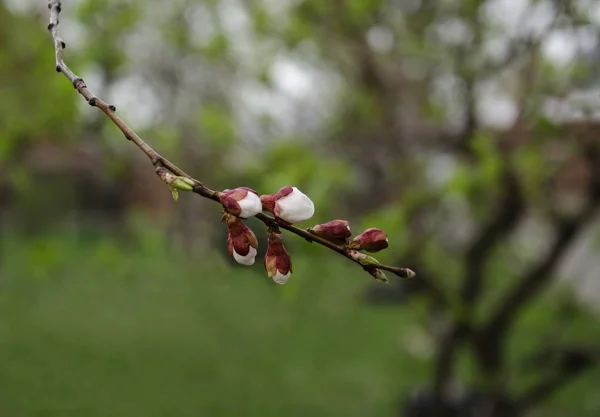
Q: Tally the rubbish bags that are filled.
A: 0